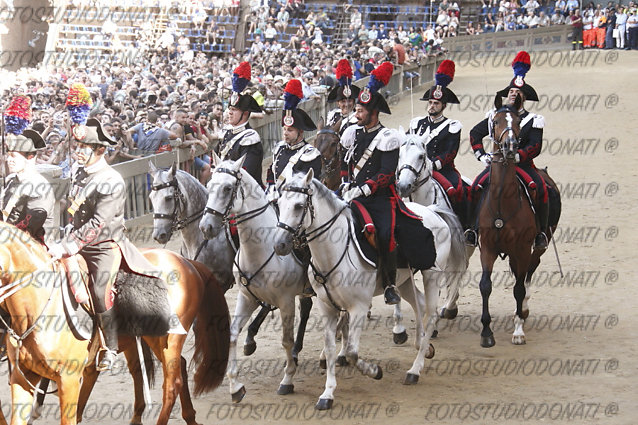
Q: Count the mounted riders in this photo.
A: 8